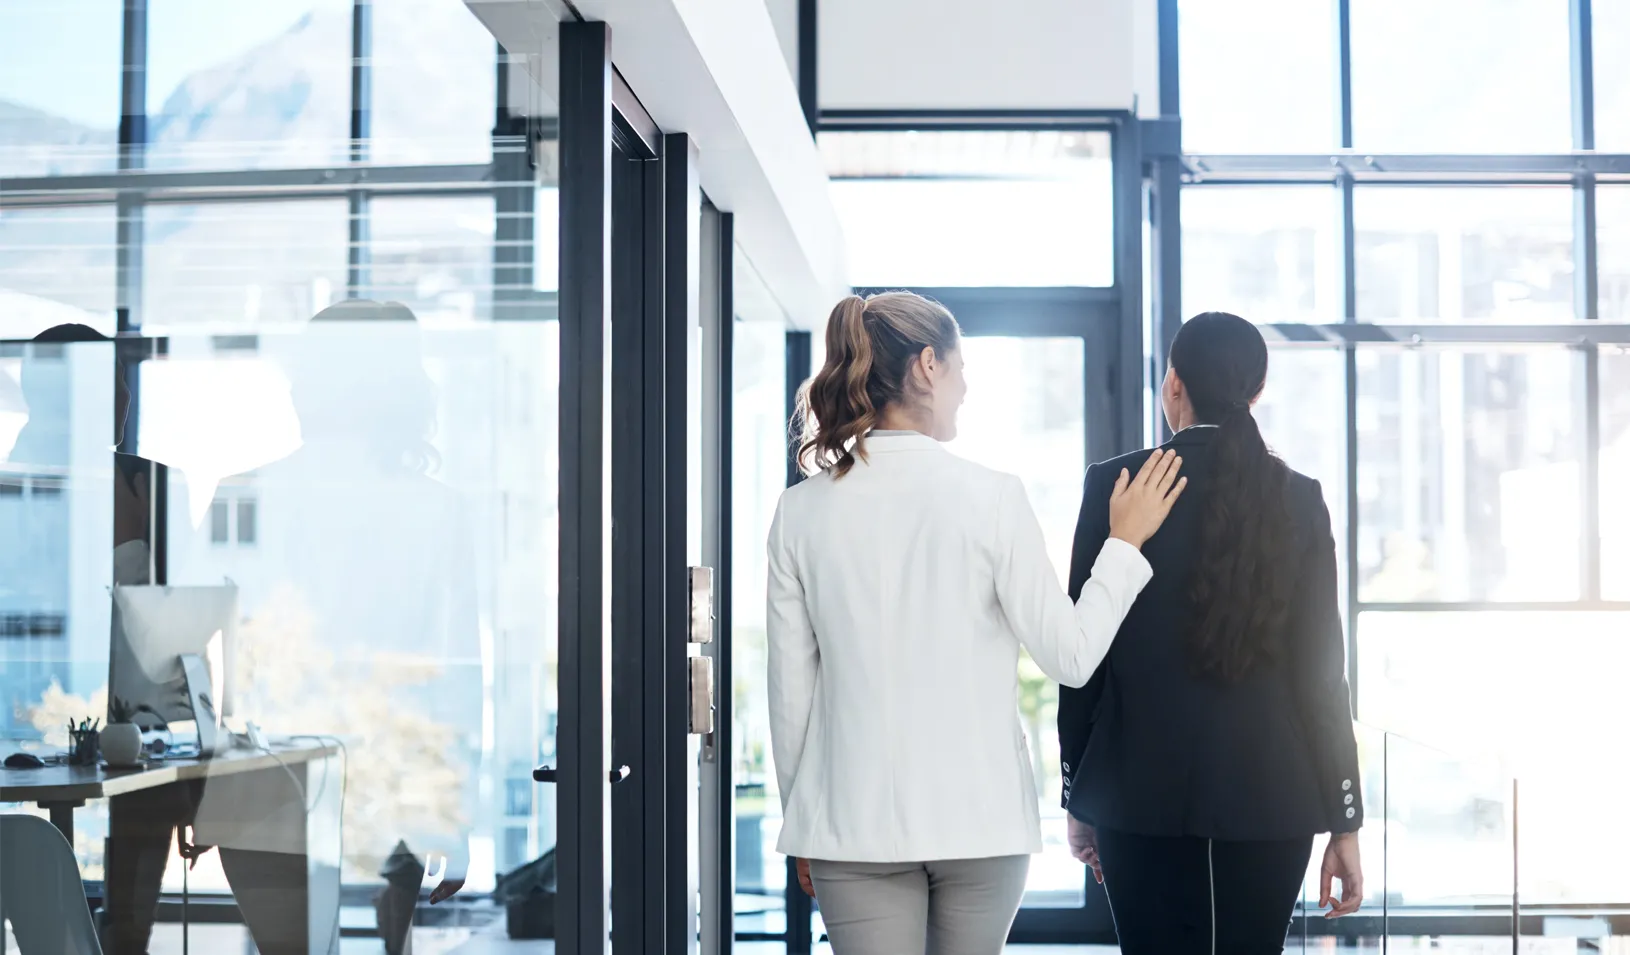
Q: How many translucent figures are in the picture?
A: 2